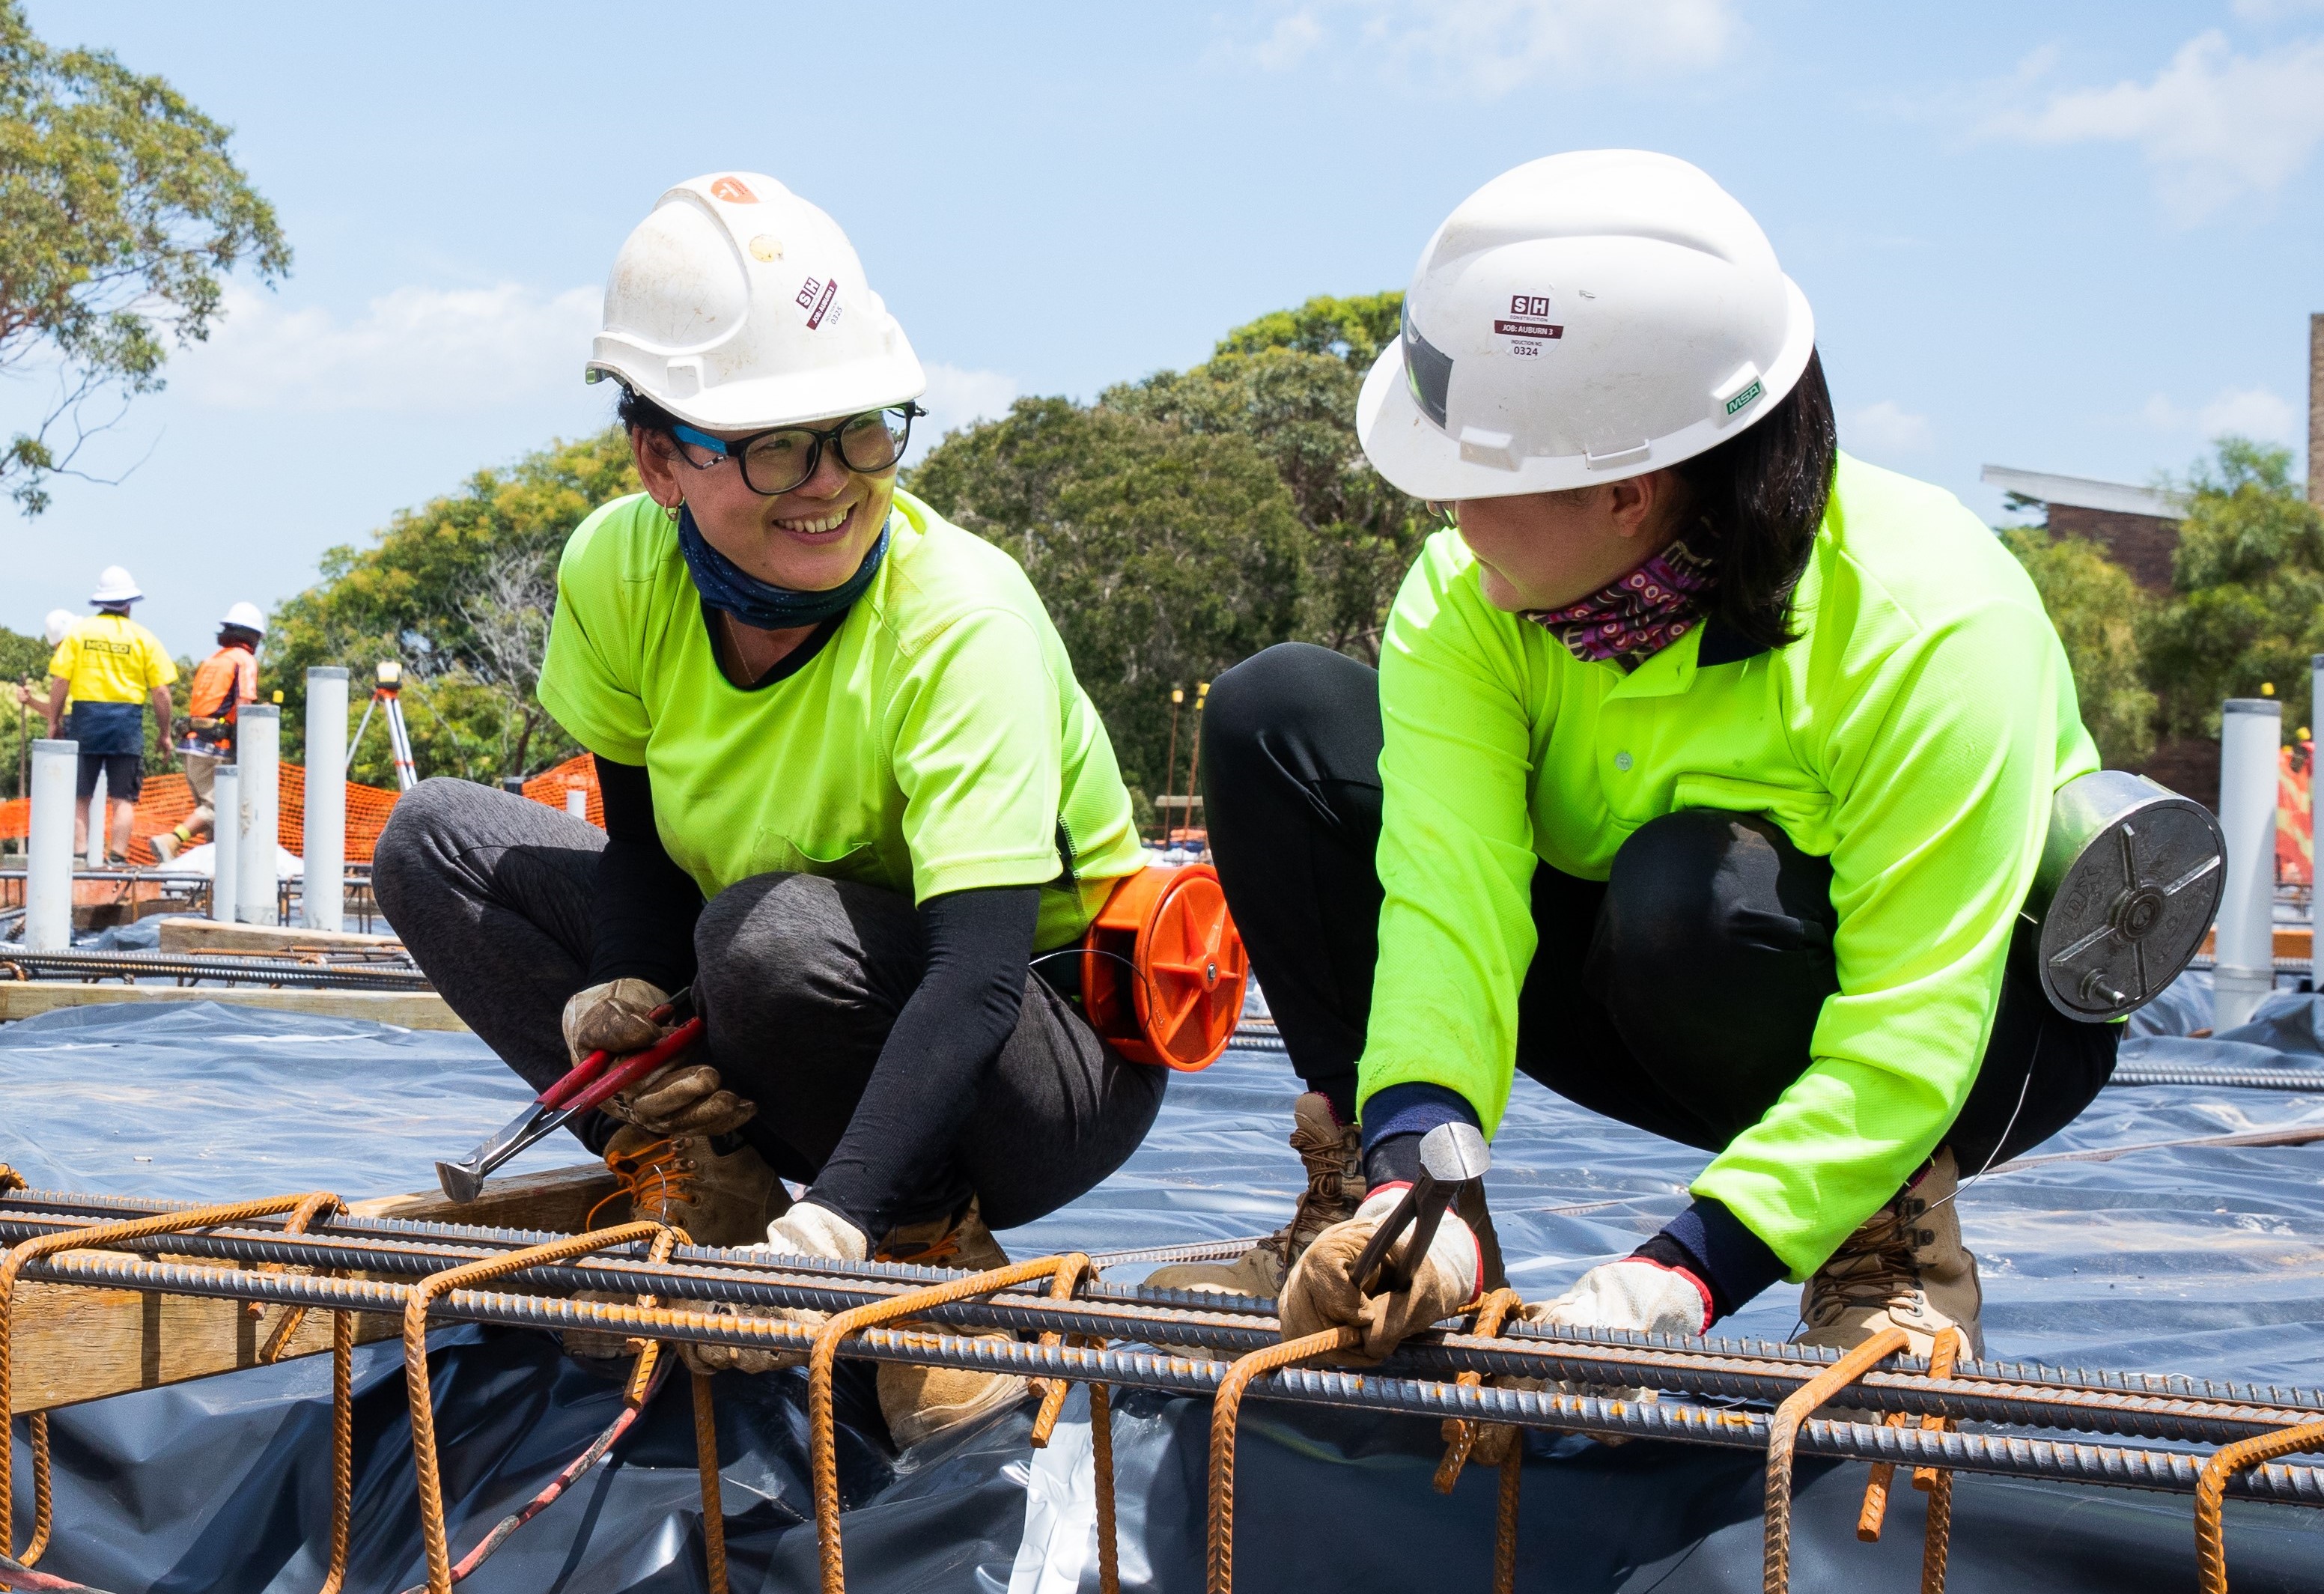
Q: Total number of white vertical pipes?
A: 8